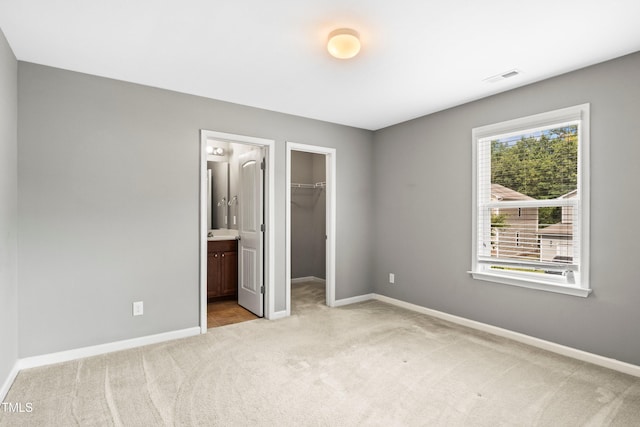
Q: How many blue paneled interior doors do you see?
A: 0